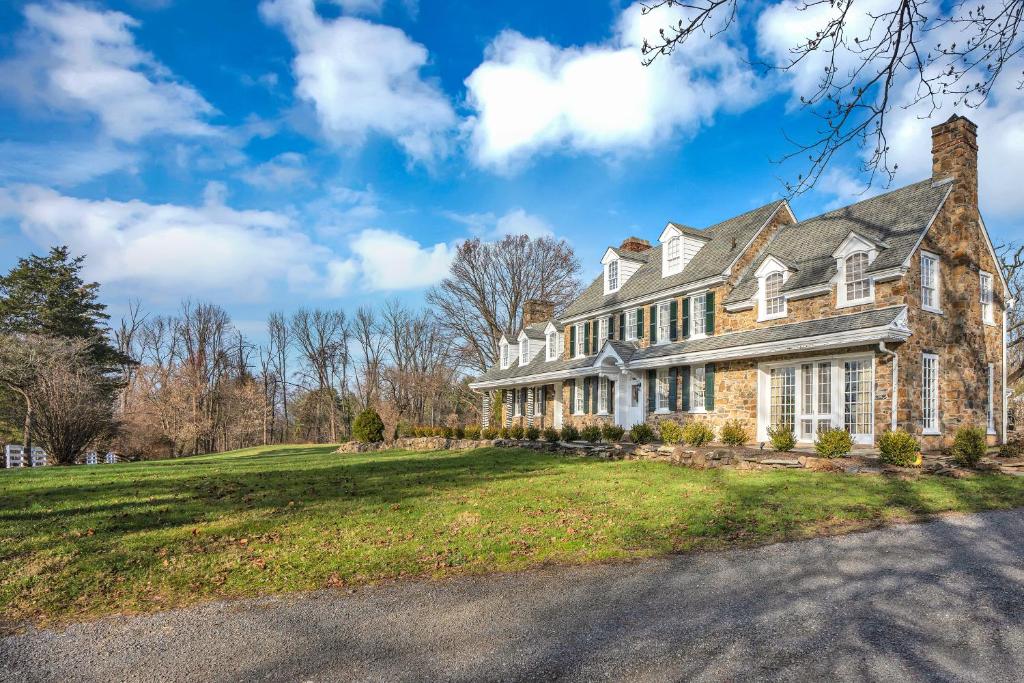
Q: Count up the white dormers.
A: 7